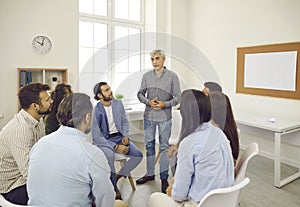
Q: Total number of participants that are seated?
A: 7